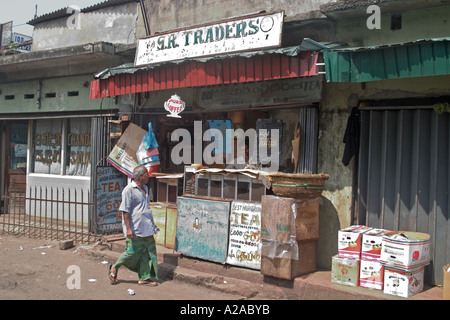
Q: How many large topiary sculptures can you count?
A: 0